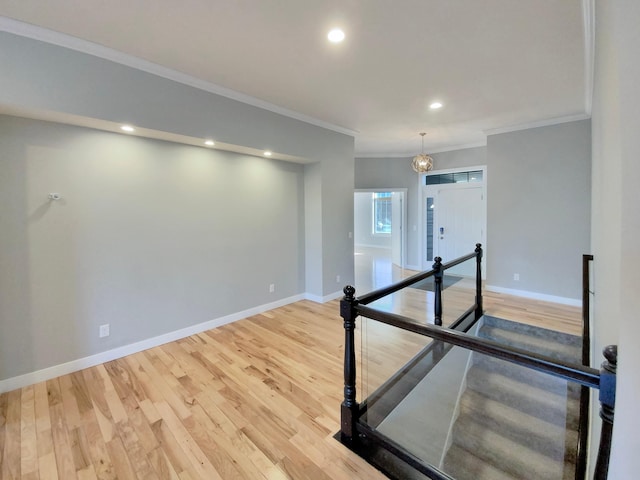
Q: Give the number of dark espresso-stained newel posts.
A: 4